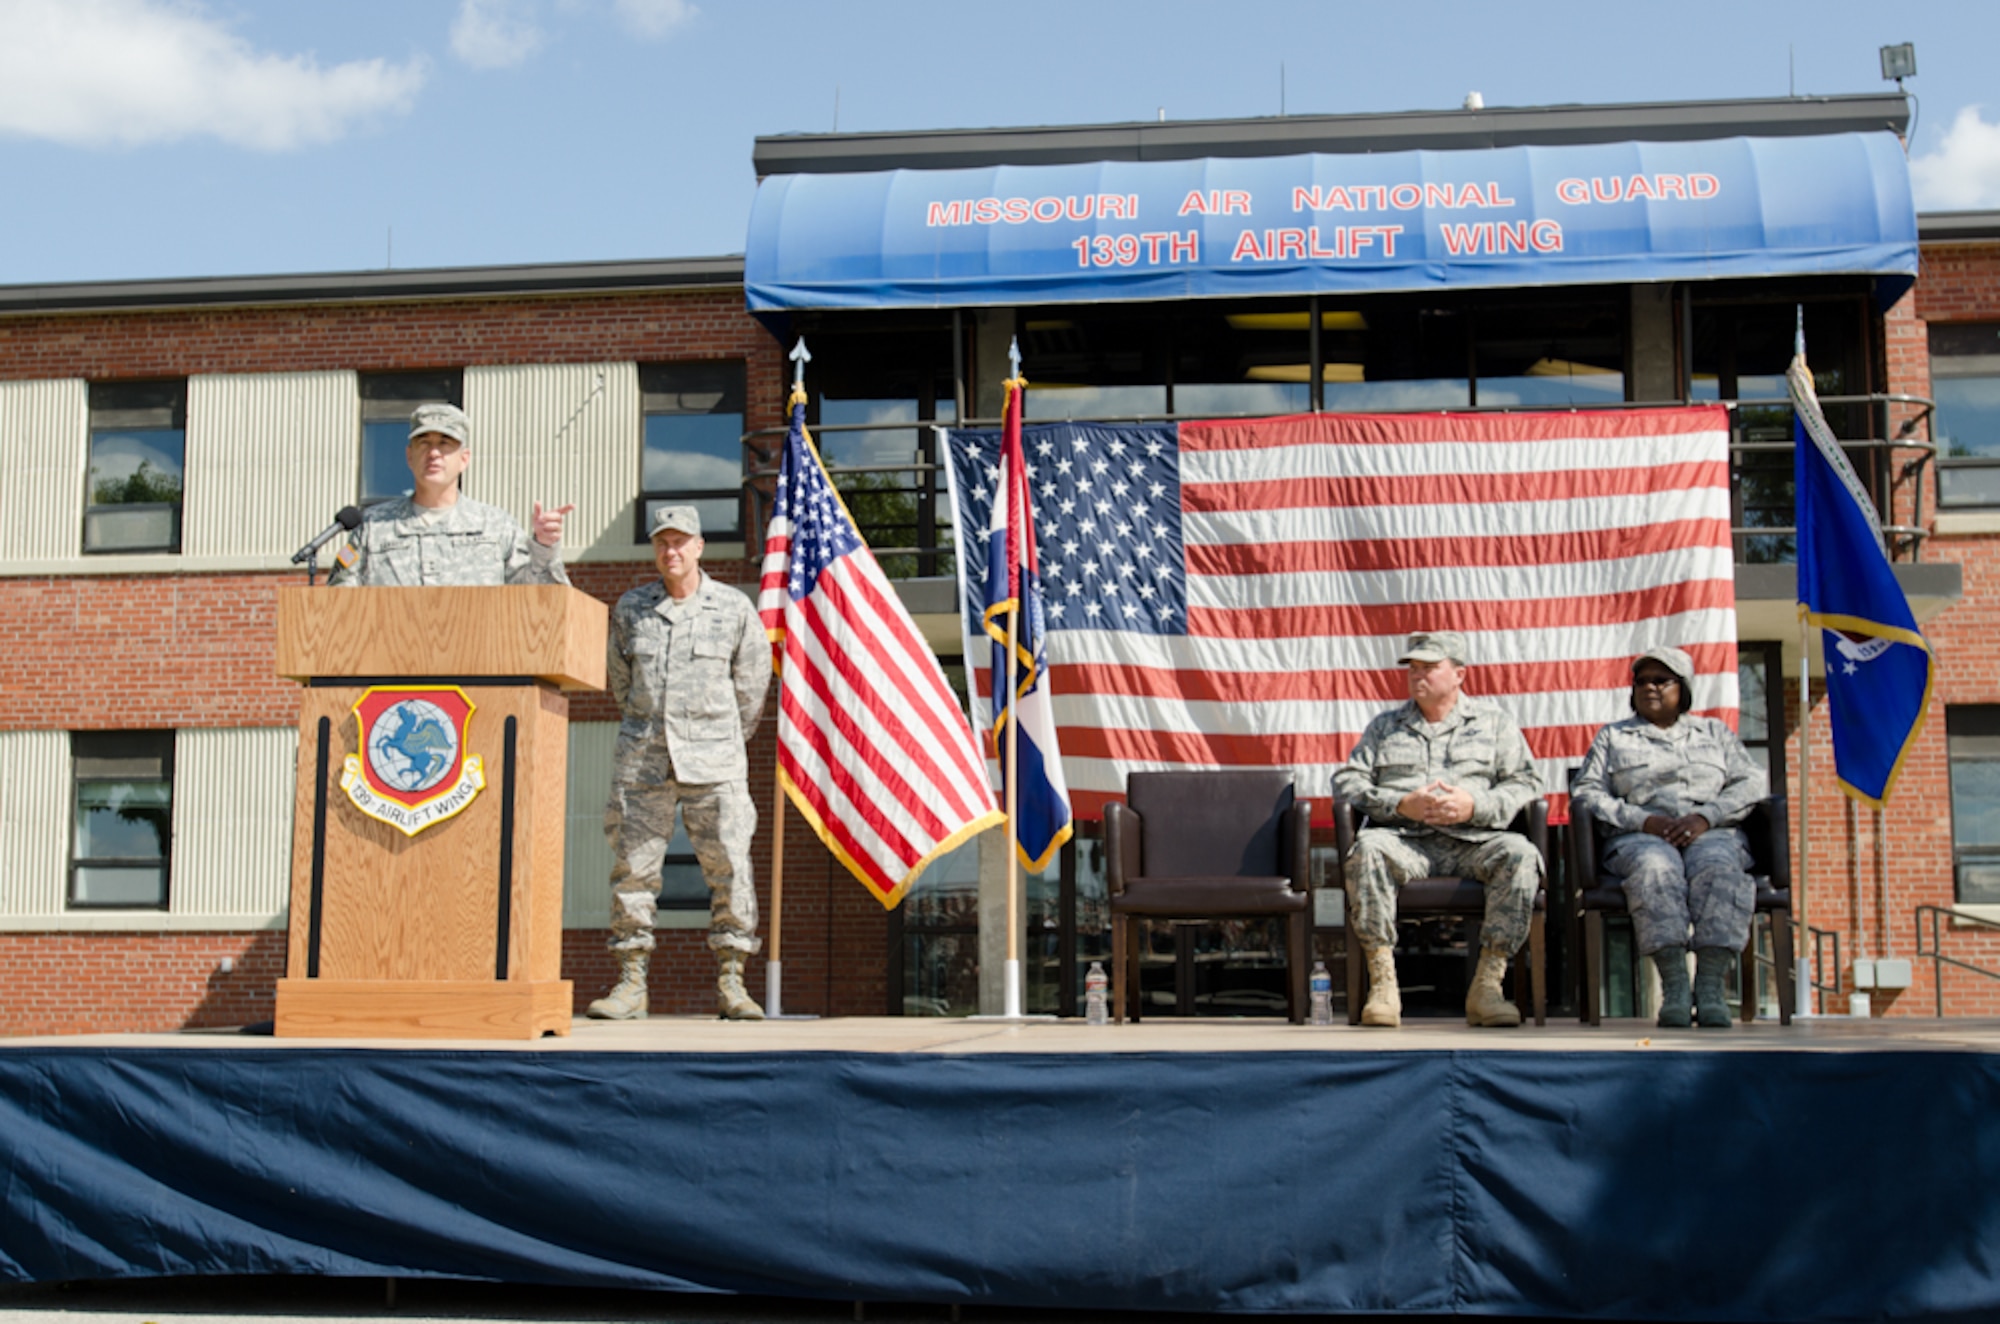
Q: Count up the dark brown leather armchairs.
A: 3